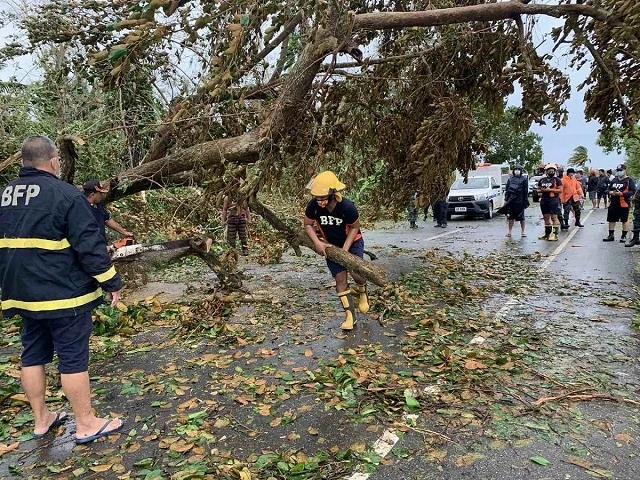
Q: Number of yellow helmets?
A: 1